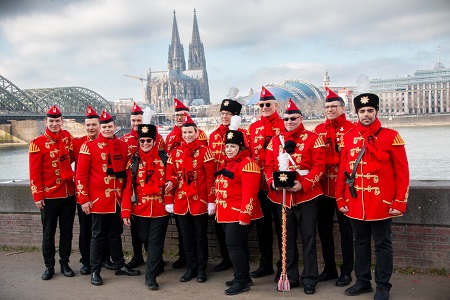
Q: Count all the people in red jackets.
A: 13